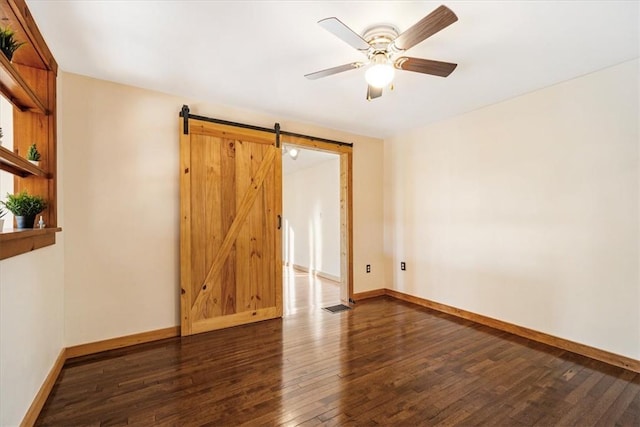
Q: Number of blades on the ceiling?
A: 5